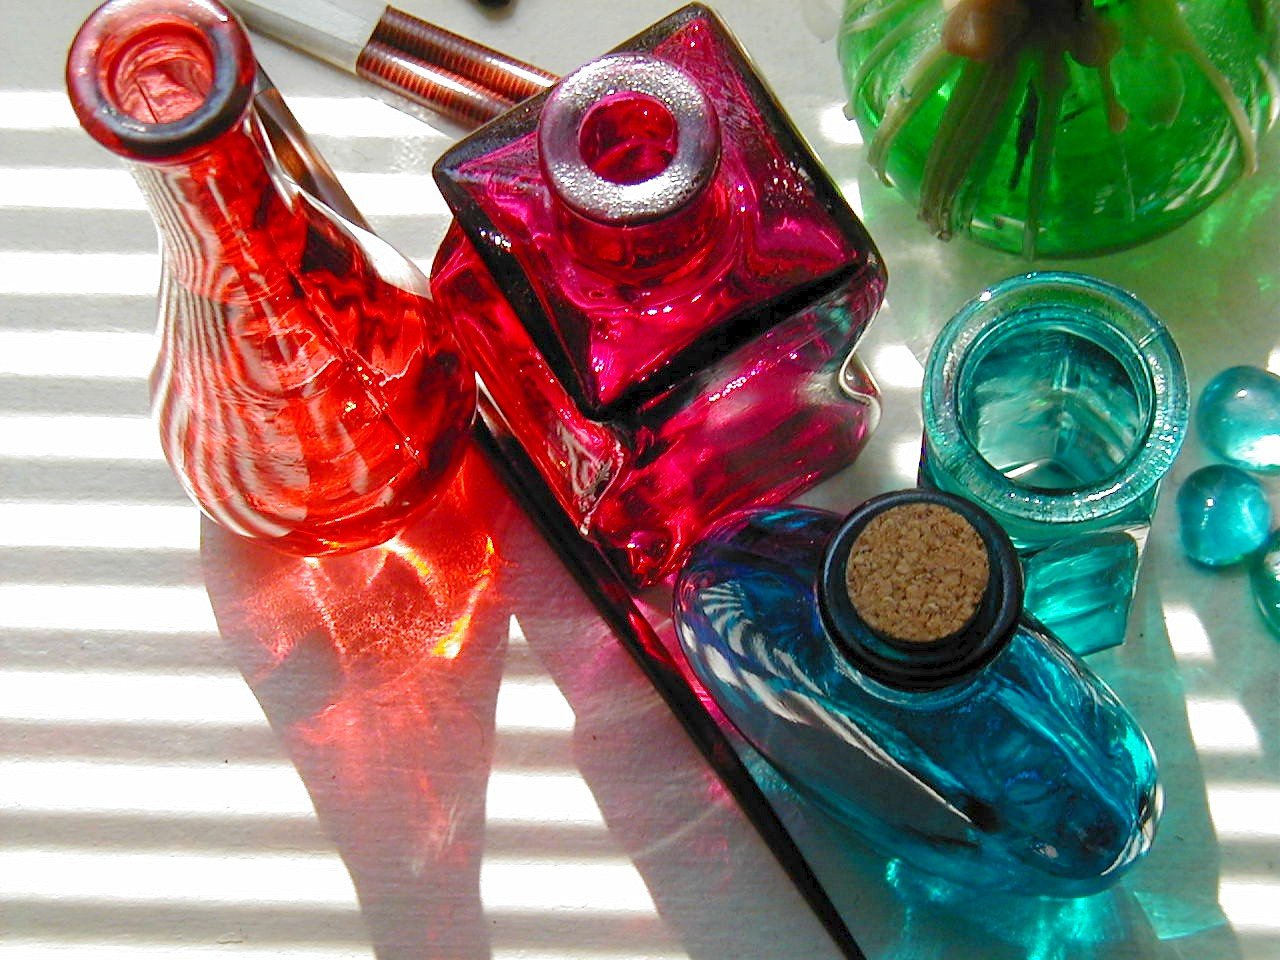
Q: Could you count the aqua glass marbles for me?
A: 3